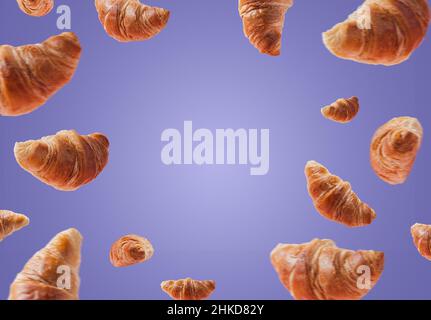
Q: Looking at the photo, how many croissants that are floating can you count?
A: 15